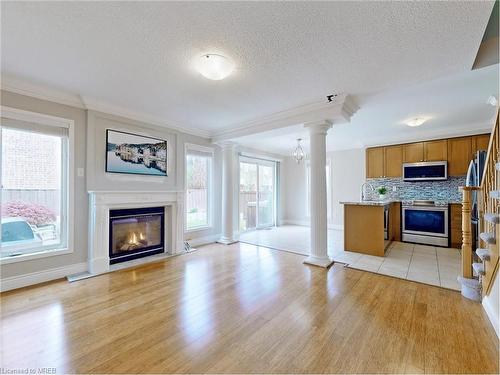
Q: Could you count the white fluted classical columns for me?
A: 2